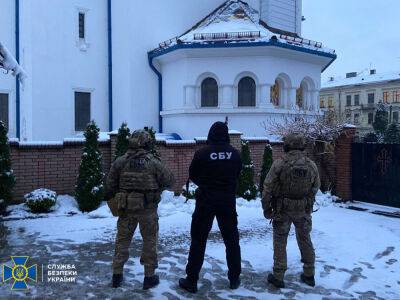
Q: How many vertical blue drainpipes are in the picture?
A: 3